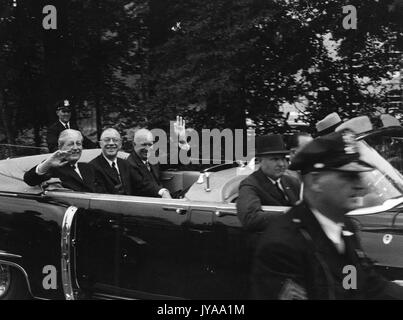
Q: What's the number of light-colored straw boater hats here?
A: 1